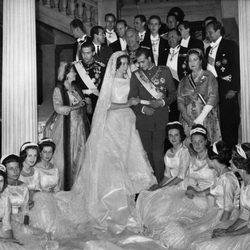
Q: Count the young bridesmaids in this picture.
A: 8